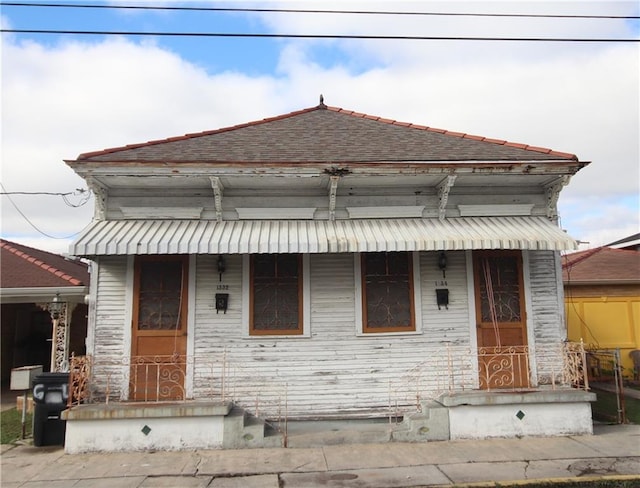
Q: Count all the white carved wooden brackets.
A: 5